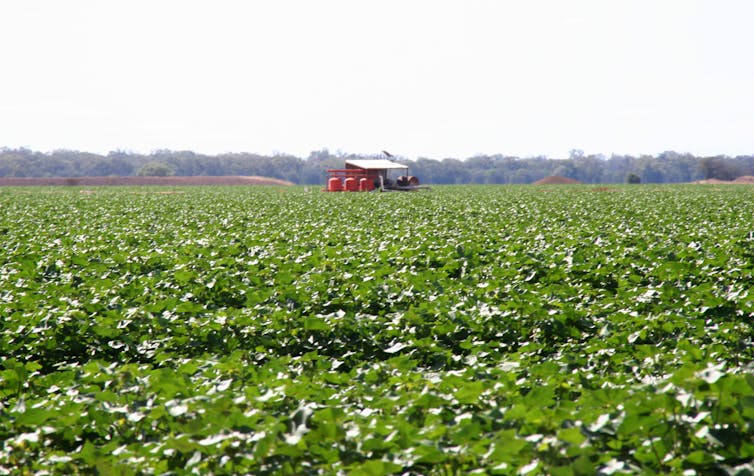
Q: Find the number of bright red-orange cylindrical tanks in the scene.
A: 3